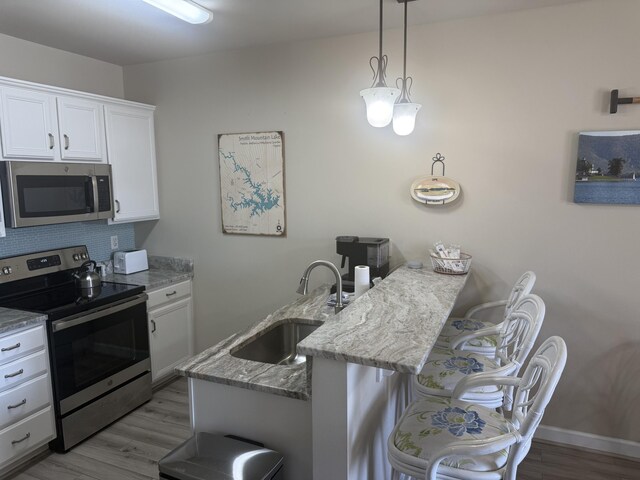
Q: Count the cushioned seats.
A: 3